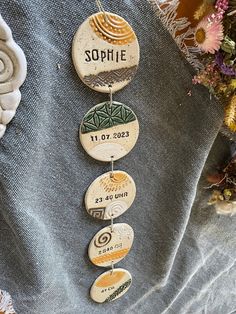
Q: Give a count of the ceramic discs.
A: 5